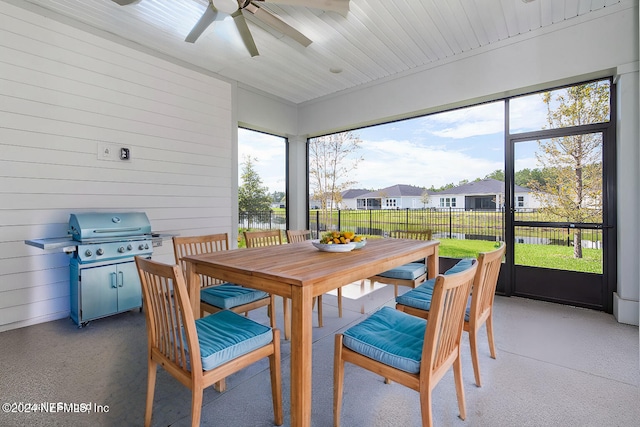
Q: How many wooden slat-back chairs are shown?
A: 7